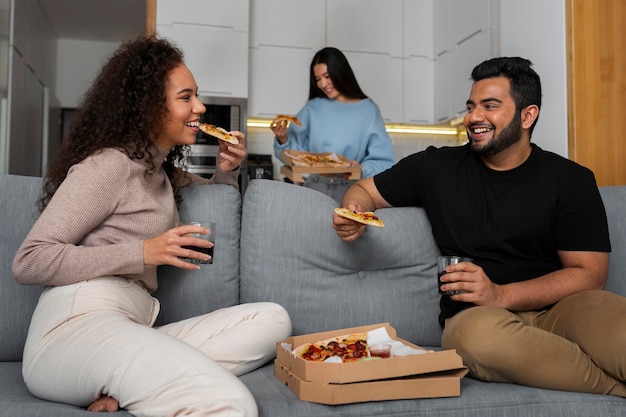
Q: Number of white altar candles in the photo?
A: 0